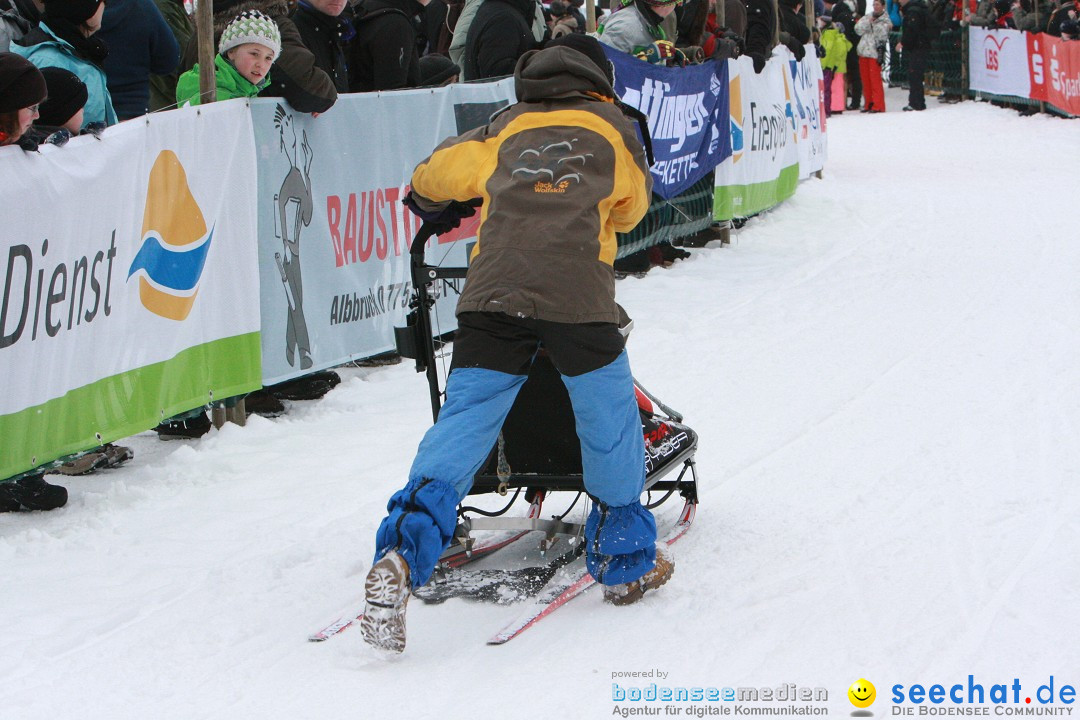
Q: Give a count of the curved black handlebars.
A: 1